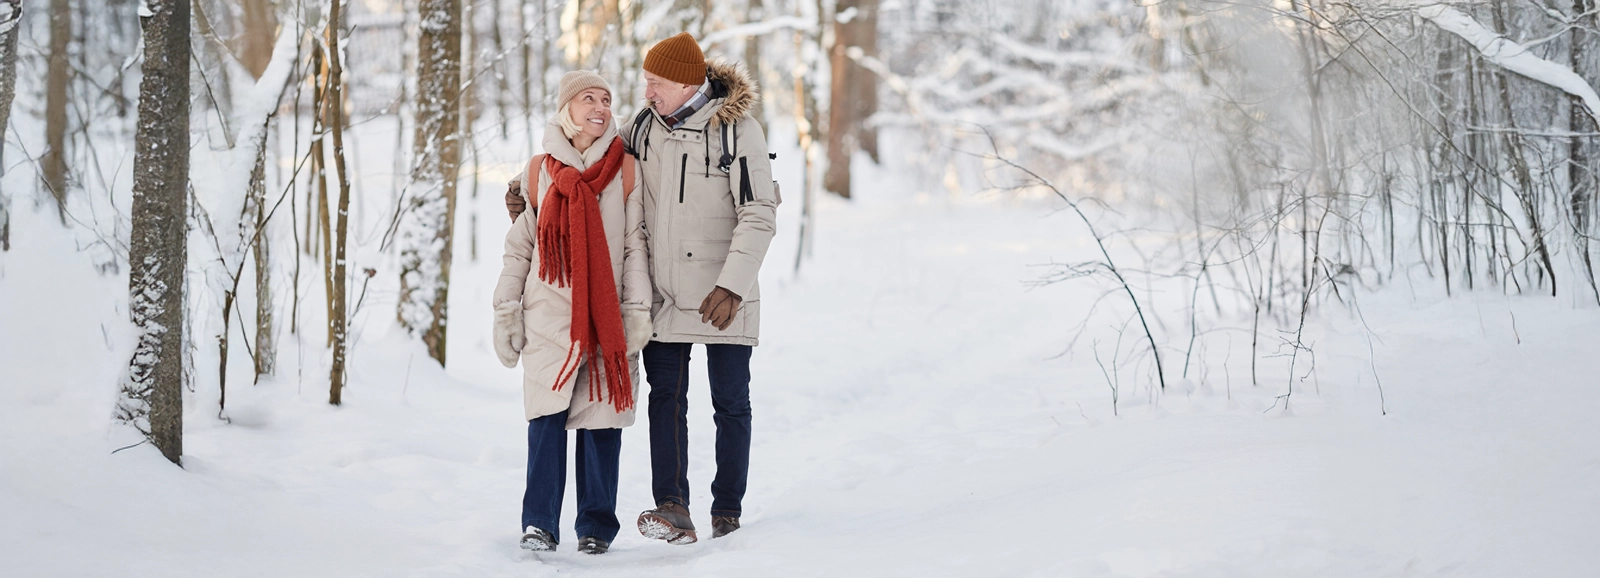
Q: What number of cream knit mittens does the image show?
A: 2